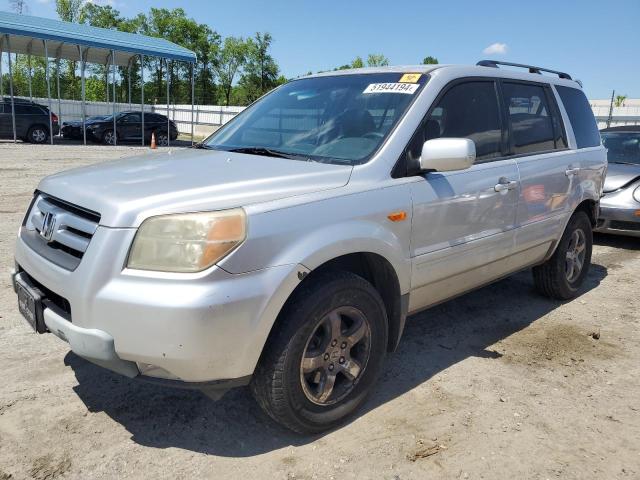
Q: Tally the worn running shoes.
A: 0